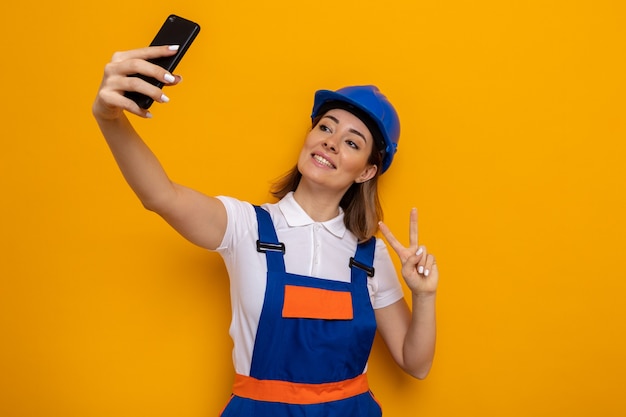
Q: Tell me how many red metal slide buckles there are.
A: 0